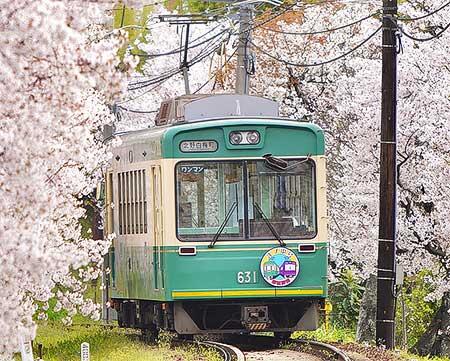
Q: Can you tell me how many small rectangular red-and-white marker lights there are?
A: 2